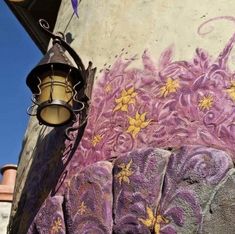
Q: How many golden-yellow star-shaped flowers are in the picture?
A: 11